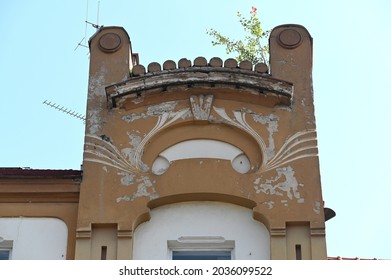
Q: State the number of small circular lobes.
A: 9